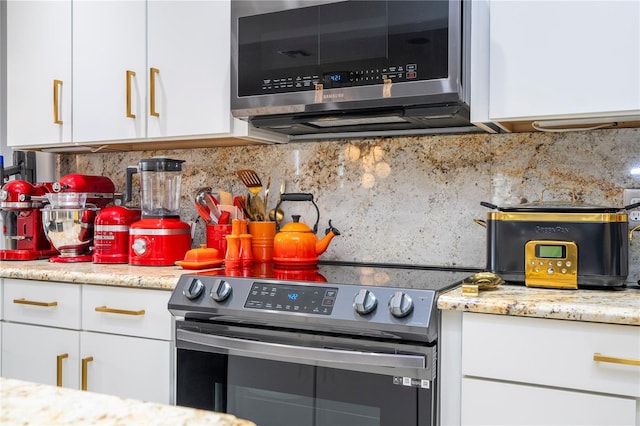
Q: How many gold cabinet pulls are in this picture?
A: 8